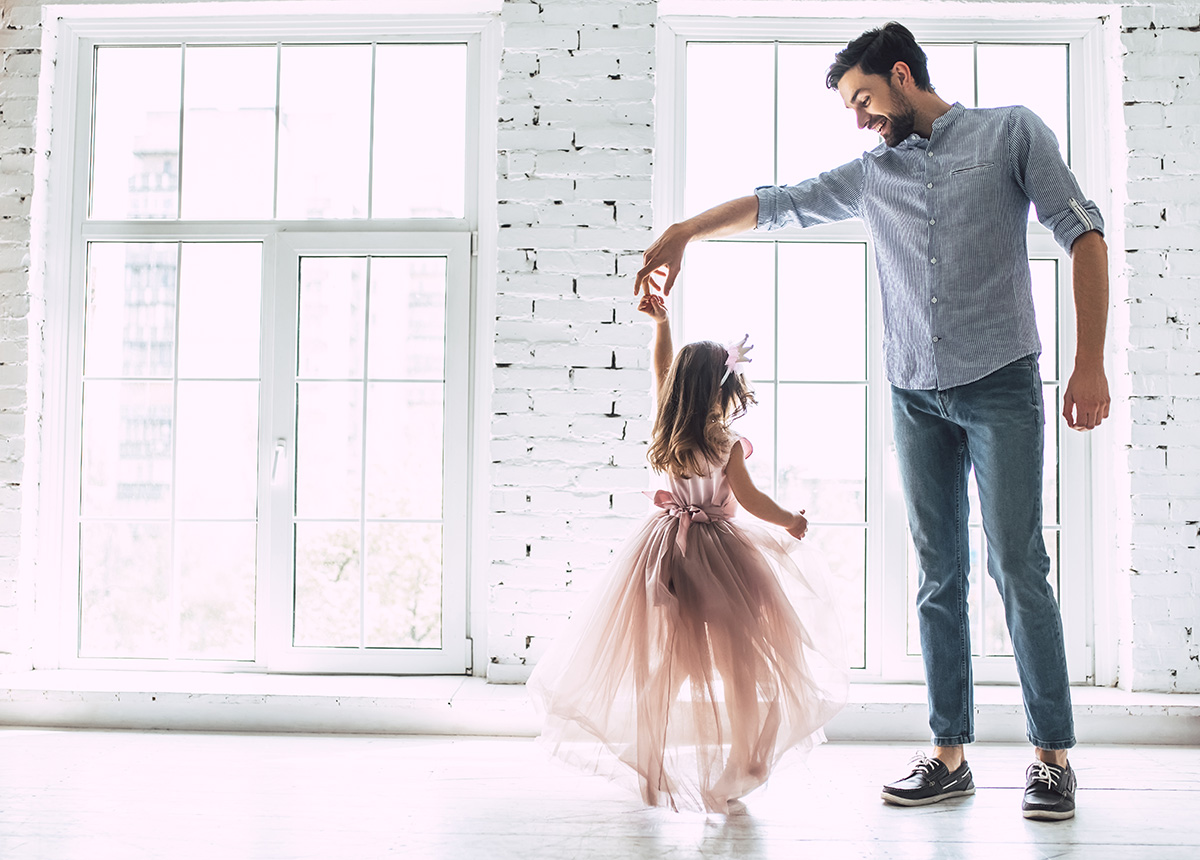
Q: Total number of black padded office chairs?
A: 0